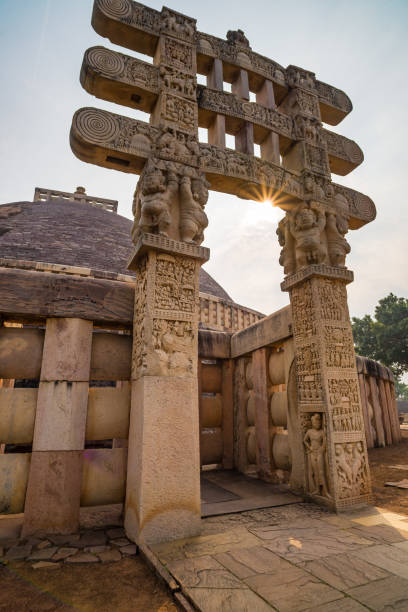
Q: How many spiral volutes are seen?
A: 6